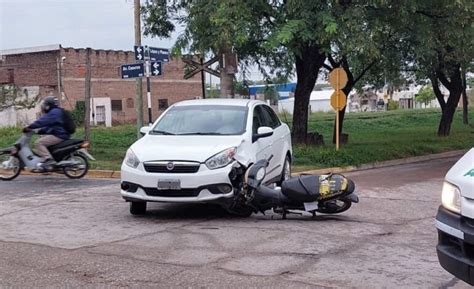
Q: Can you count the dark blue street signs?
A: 4